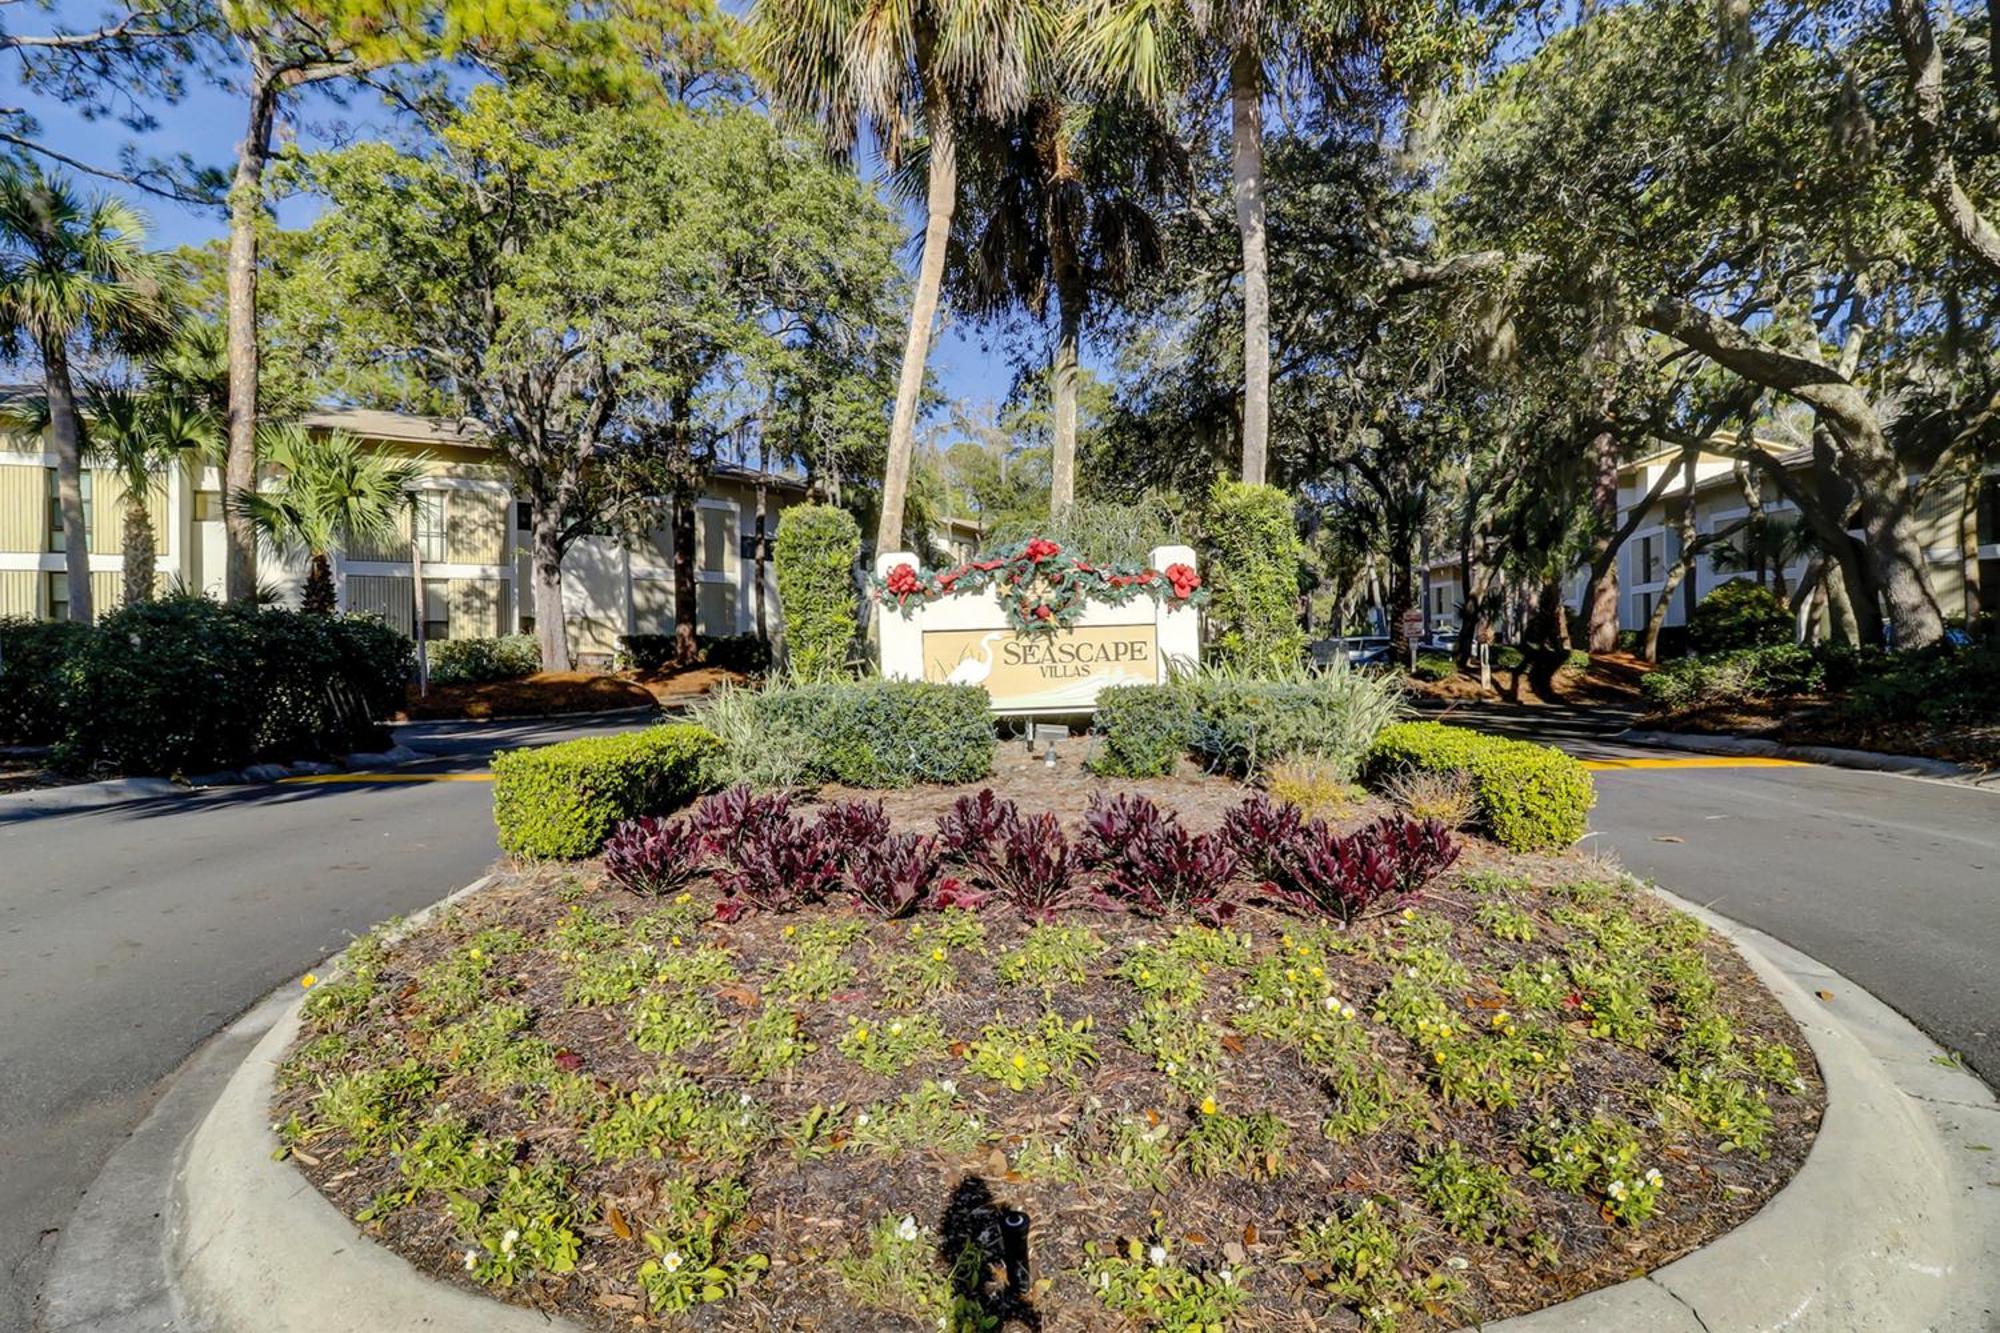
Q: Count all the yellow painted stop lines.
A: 2